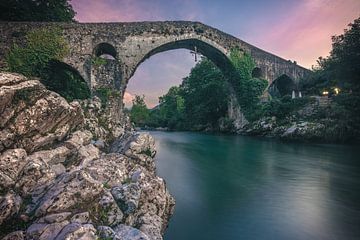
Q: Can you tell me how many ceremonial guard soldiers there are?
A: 0